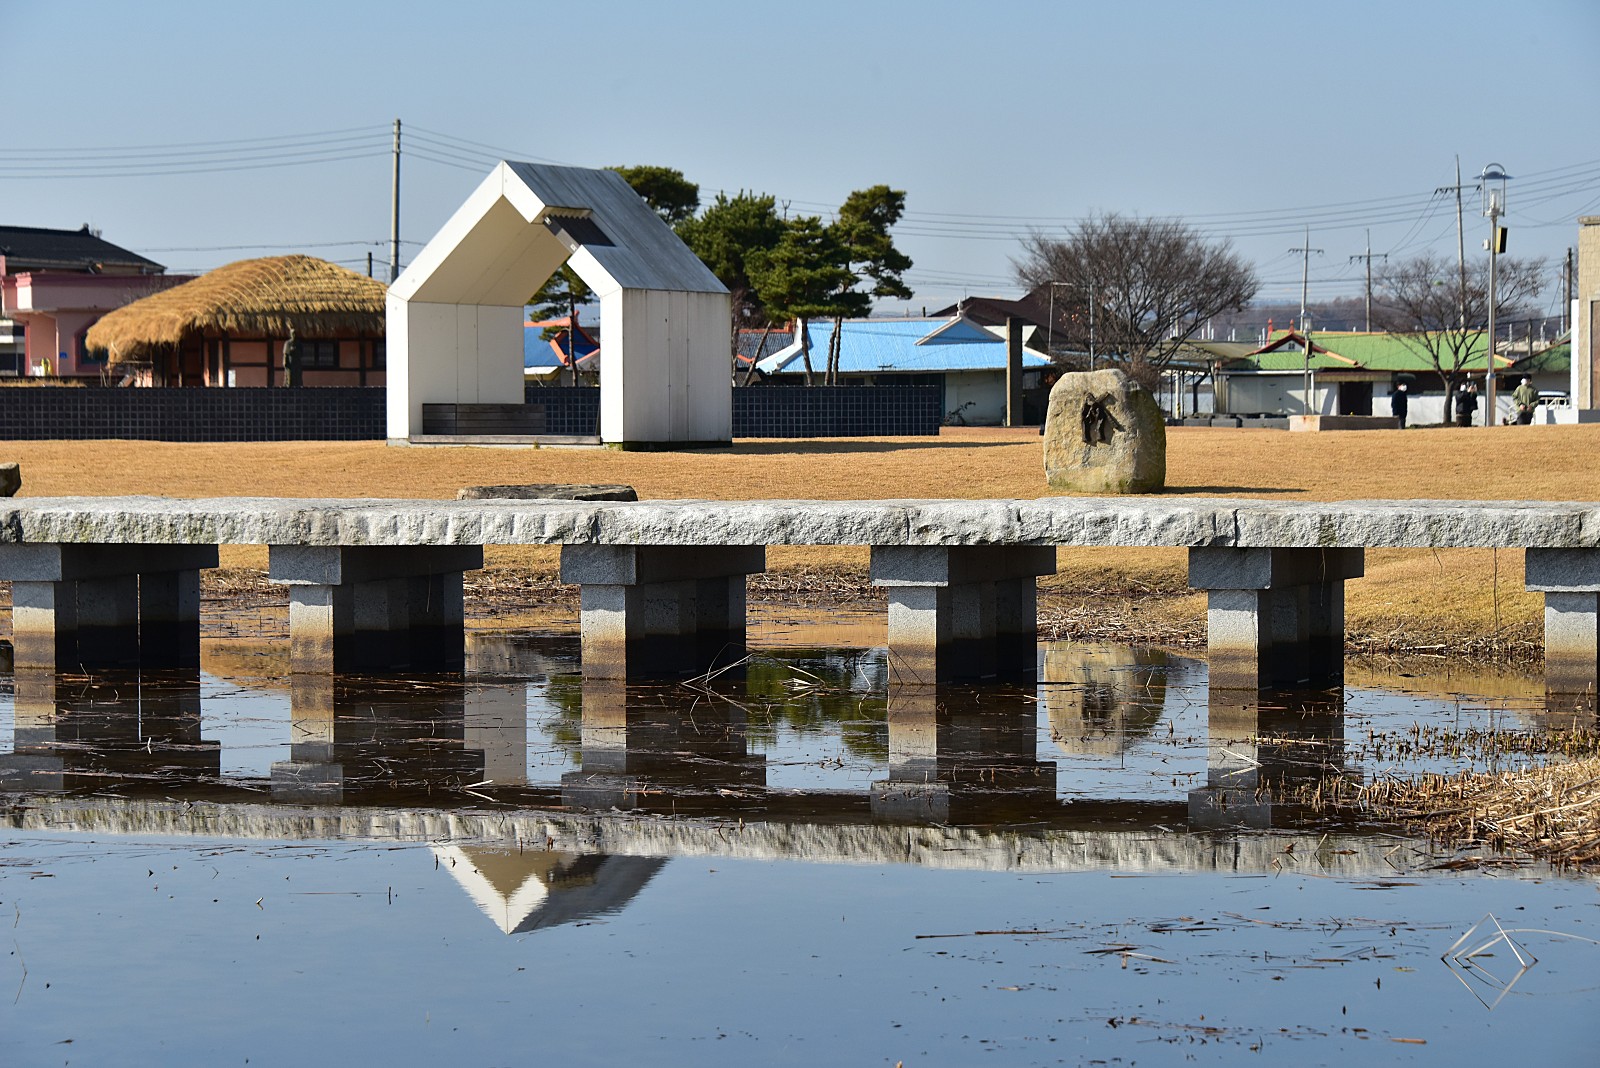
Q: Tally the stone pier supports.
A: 6